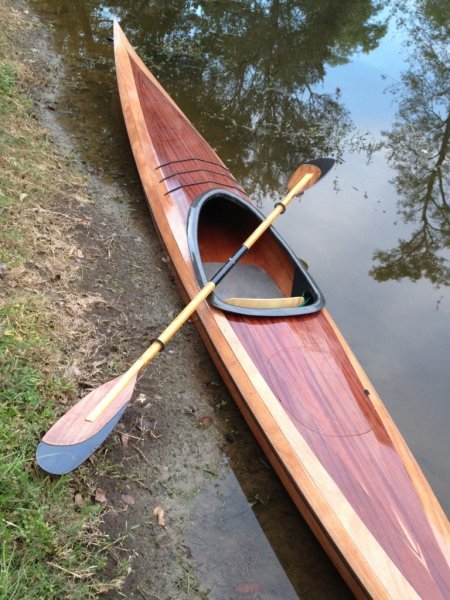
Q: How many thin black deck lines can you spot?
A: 3